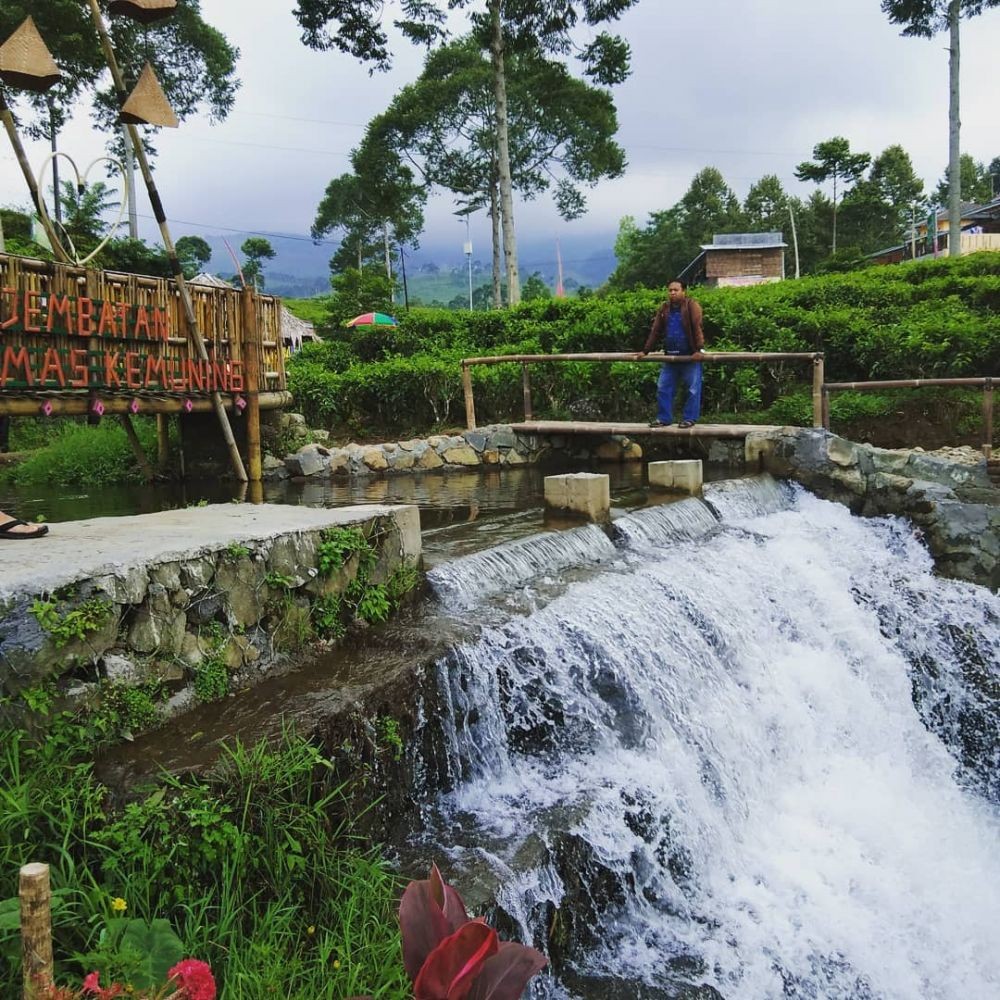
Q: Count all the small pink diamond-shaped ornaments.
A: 5